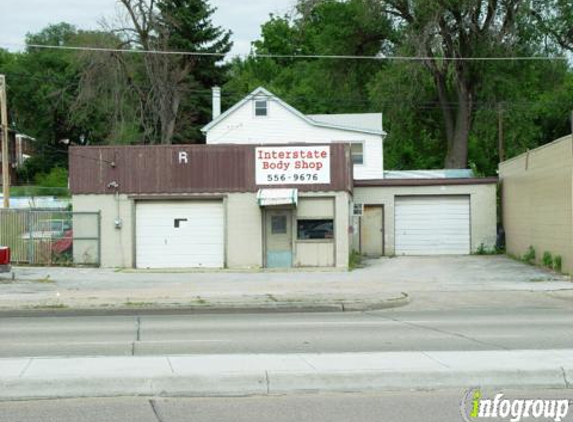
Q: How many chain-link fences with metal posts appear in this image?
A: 1